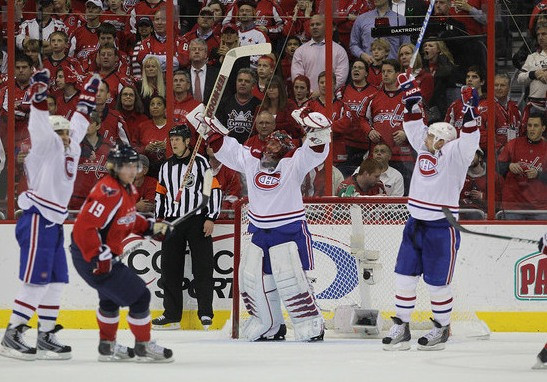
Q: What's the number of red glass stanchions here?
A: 4